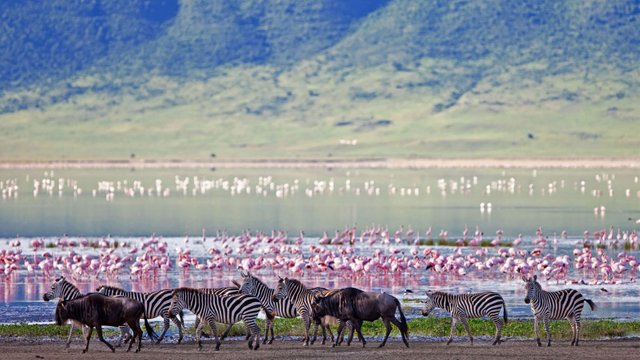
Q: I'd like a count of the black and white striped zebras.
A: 8